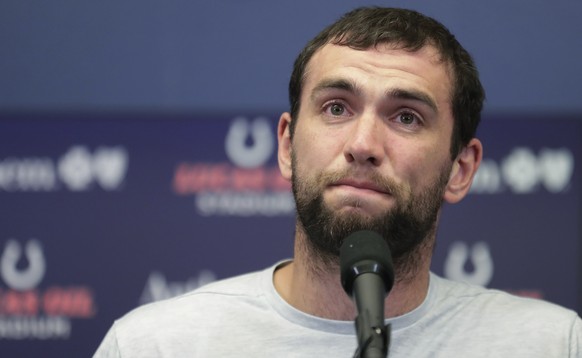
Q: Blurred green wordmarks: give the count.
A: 0